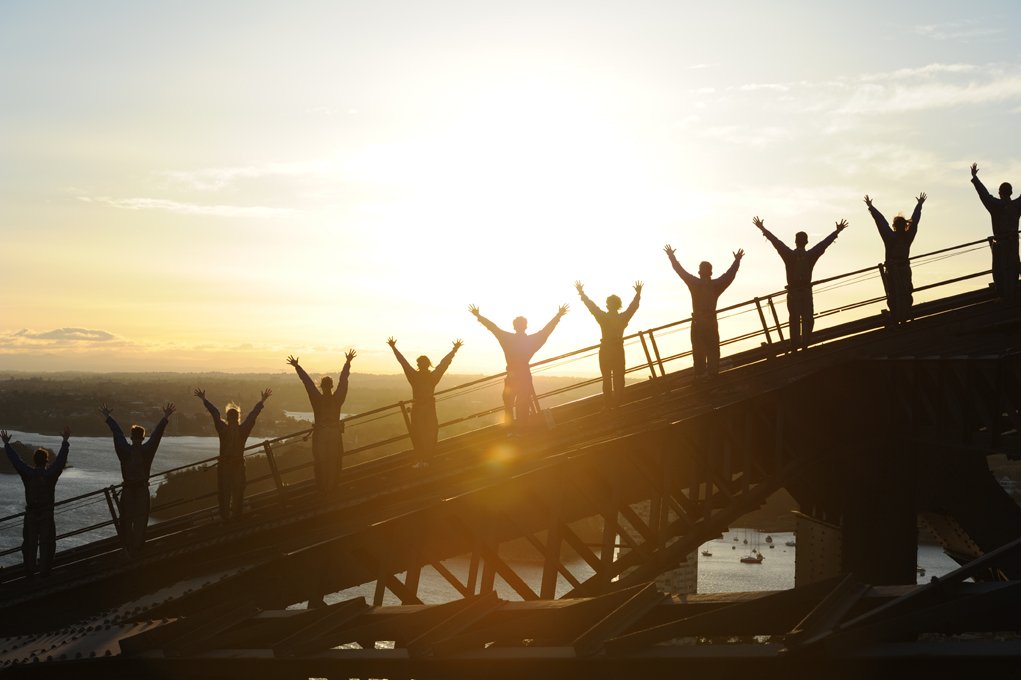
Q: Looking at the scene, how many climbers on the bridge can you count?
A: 11